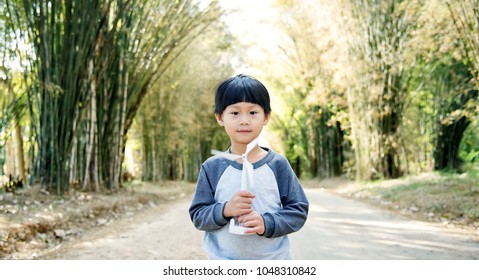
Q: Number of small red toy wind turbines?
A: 0